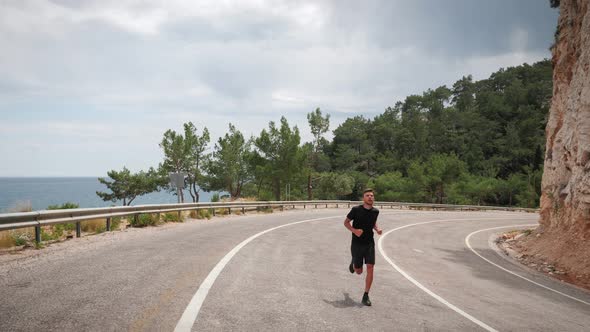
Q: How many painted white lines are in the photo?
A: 3